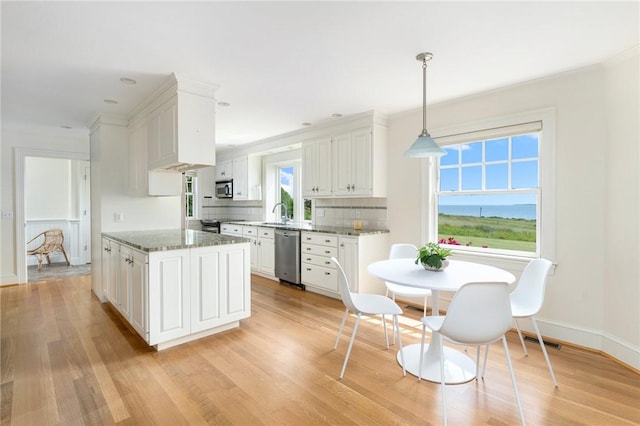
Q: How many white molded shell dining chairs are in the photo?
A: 4